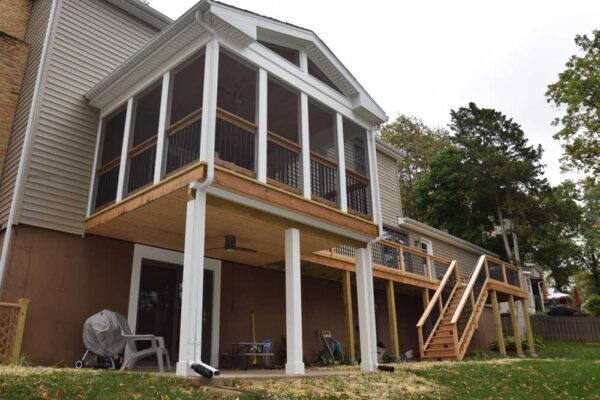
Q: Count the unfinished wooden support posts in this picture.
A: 6